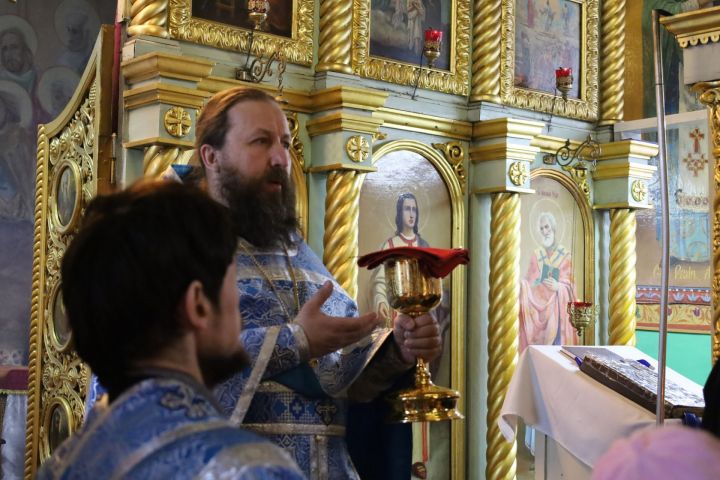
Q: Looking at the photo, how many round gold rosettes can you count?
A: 4